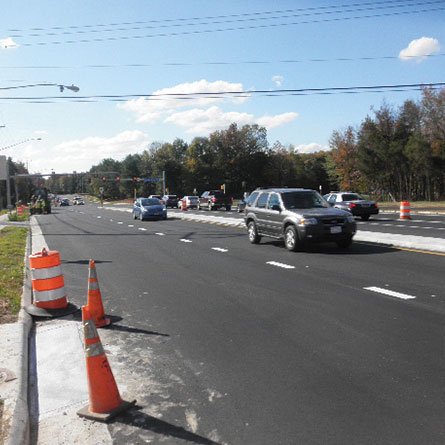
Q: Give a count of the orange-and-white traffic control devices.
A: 6